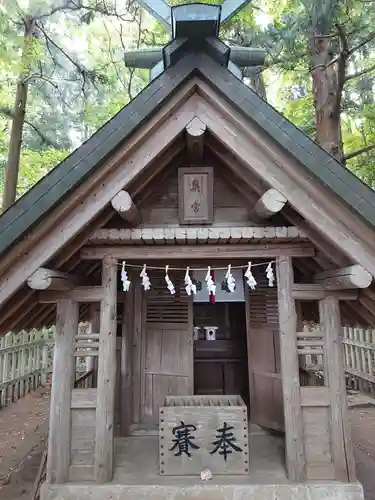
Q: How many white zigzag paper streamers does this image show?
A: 8